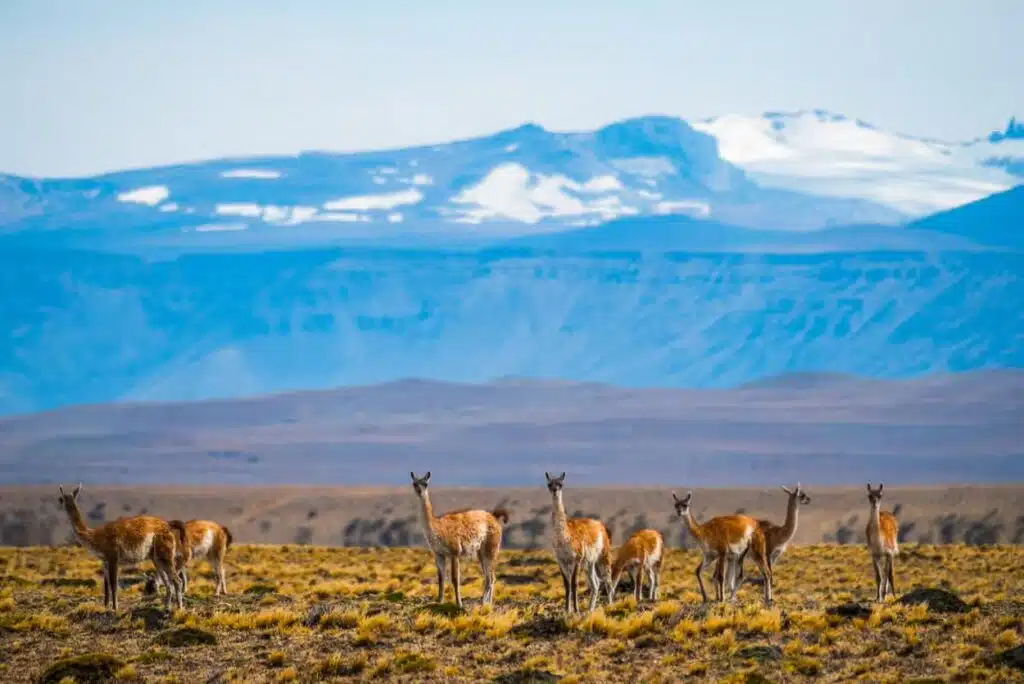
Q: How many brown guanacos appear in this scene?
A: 8